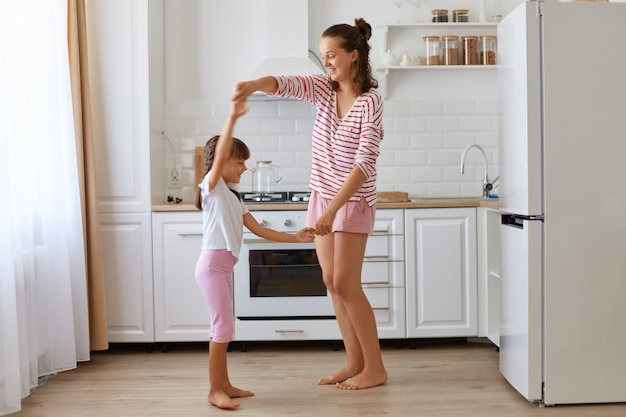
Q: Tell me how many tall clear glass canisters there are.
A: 4